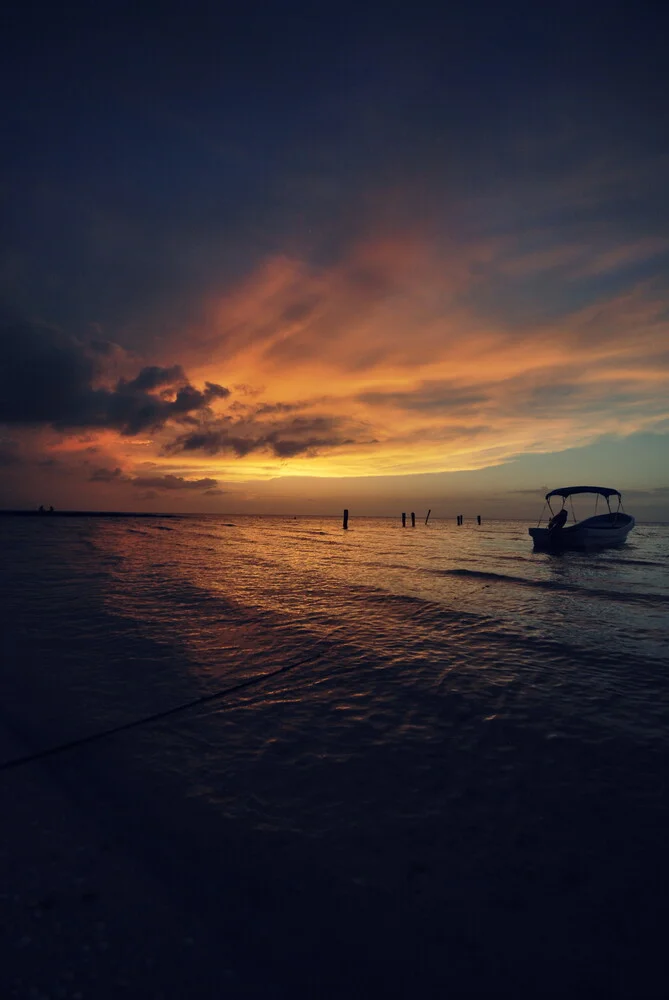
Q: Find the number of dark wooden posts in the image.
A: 7